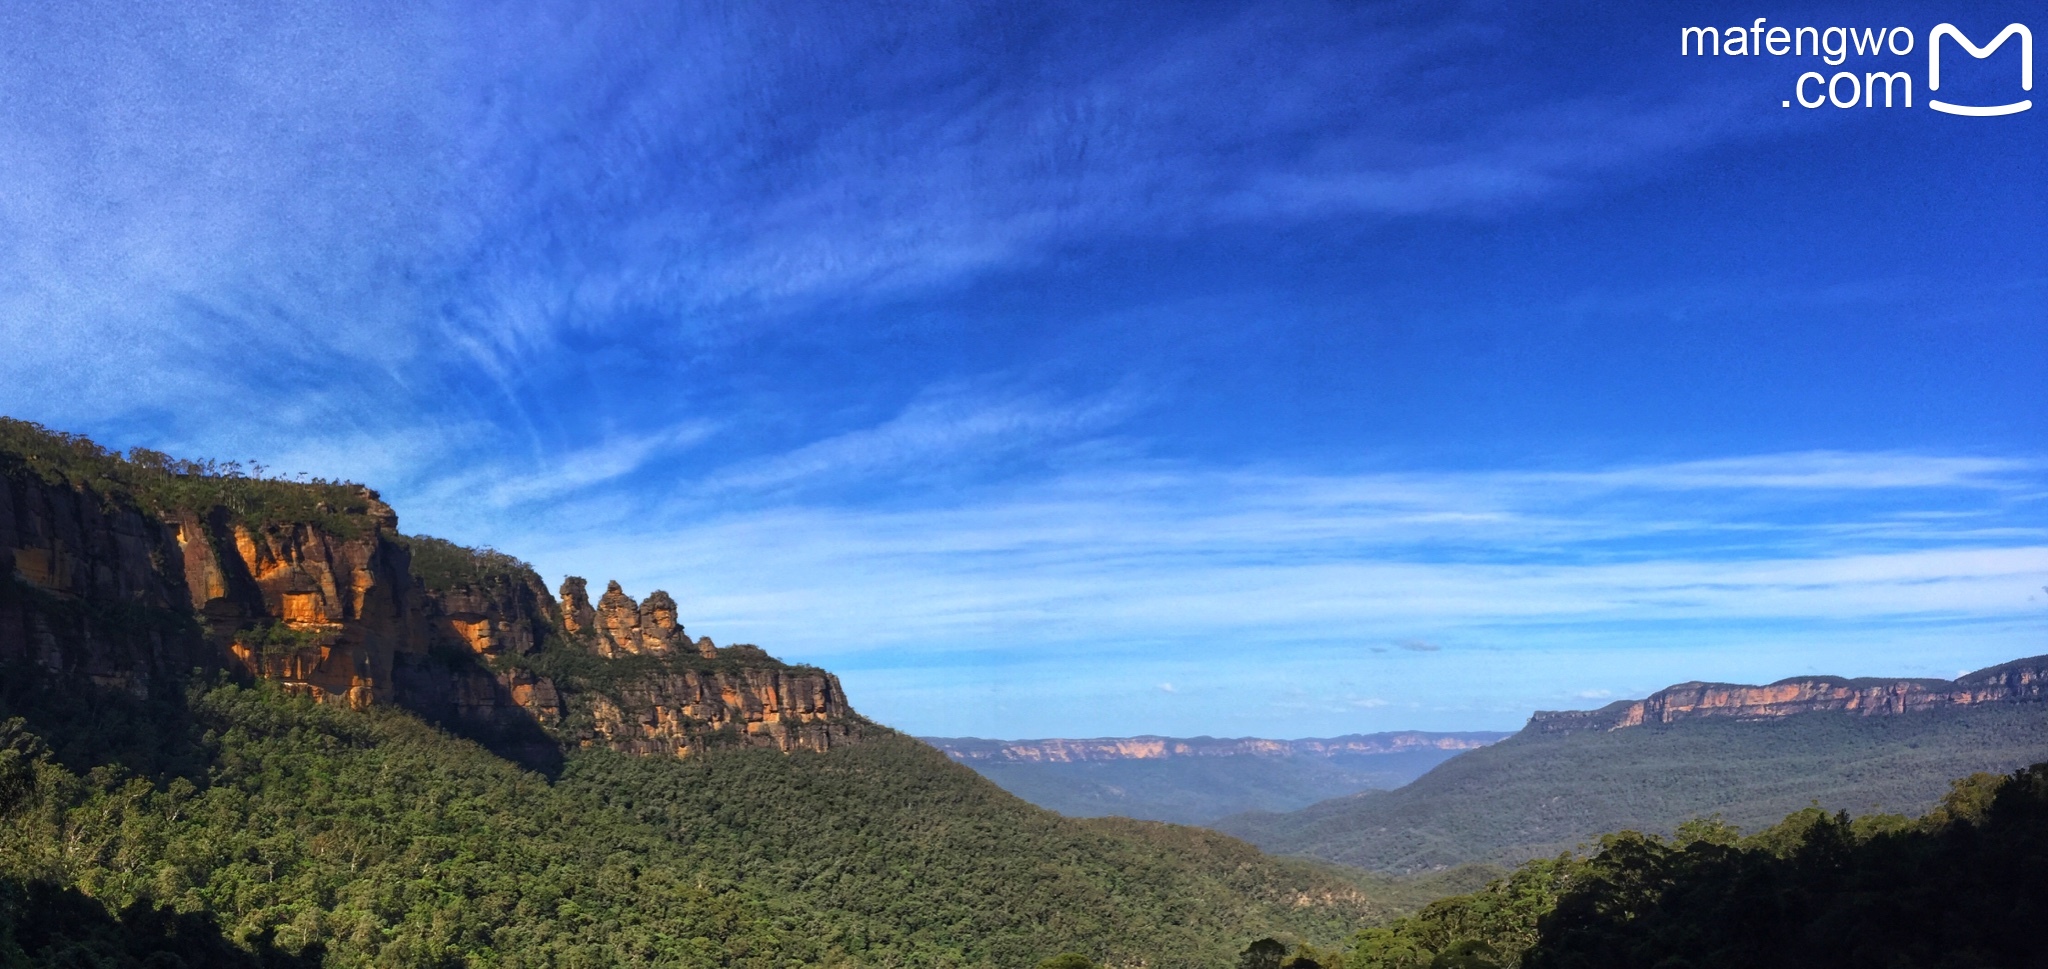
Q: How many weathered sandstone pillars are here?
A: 3